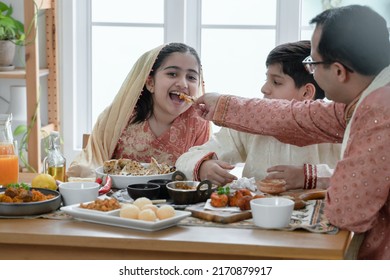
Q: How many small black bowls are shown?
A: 2